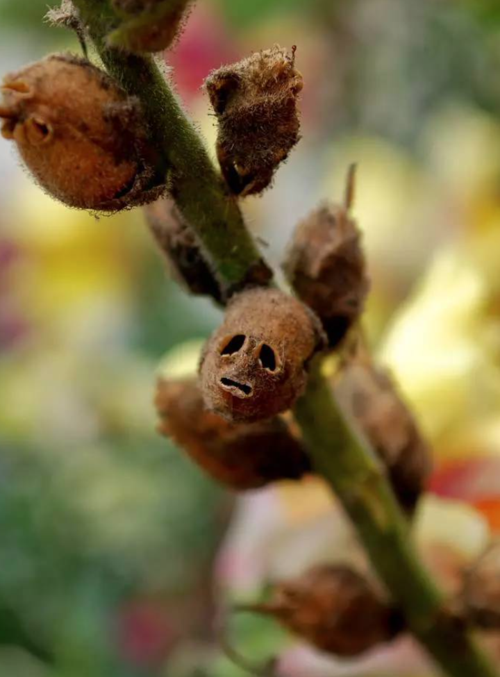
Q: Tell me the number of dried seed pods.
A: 10